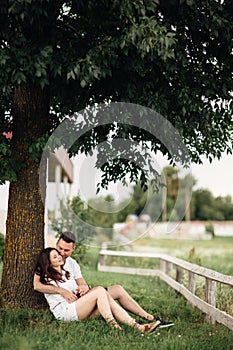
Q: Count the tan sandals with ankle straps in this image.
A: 2